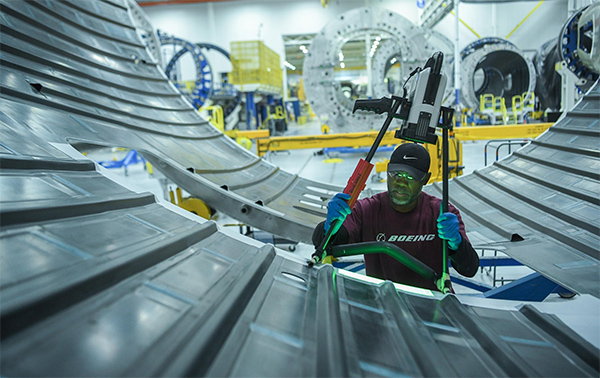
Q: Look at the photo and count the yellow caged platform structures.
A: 1